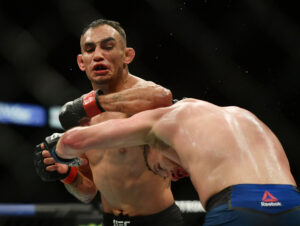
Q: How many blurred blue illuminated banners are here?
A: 1